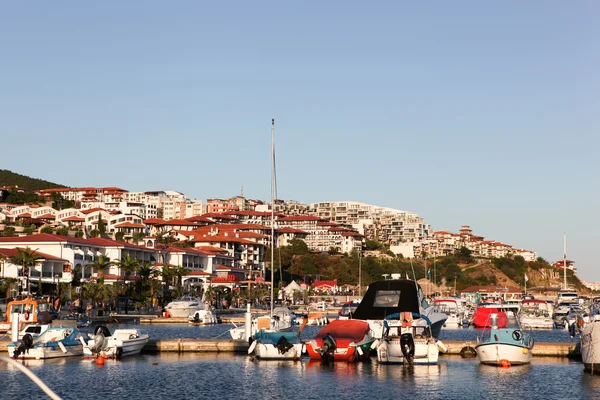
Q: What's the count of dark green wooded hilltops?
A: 1